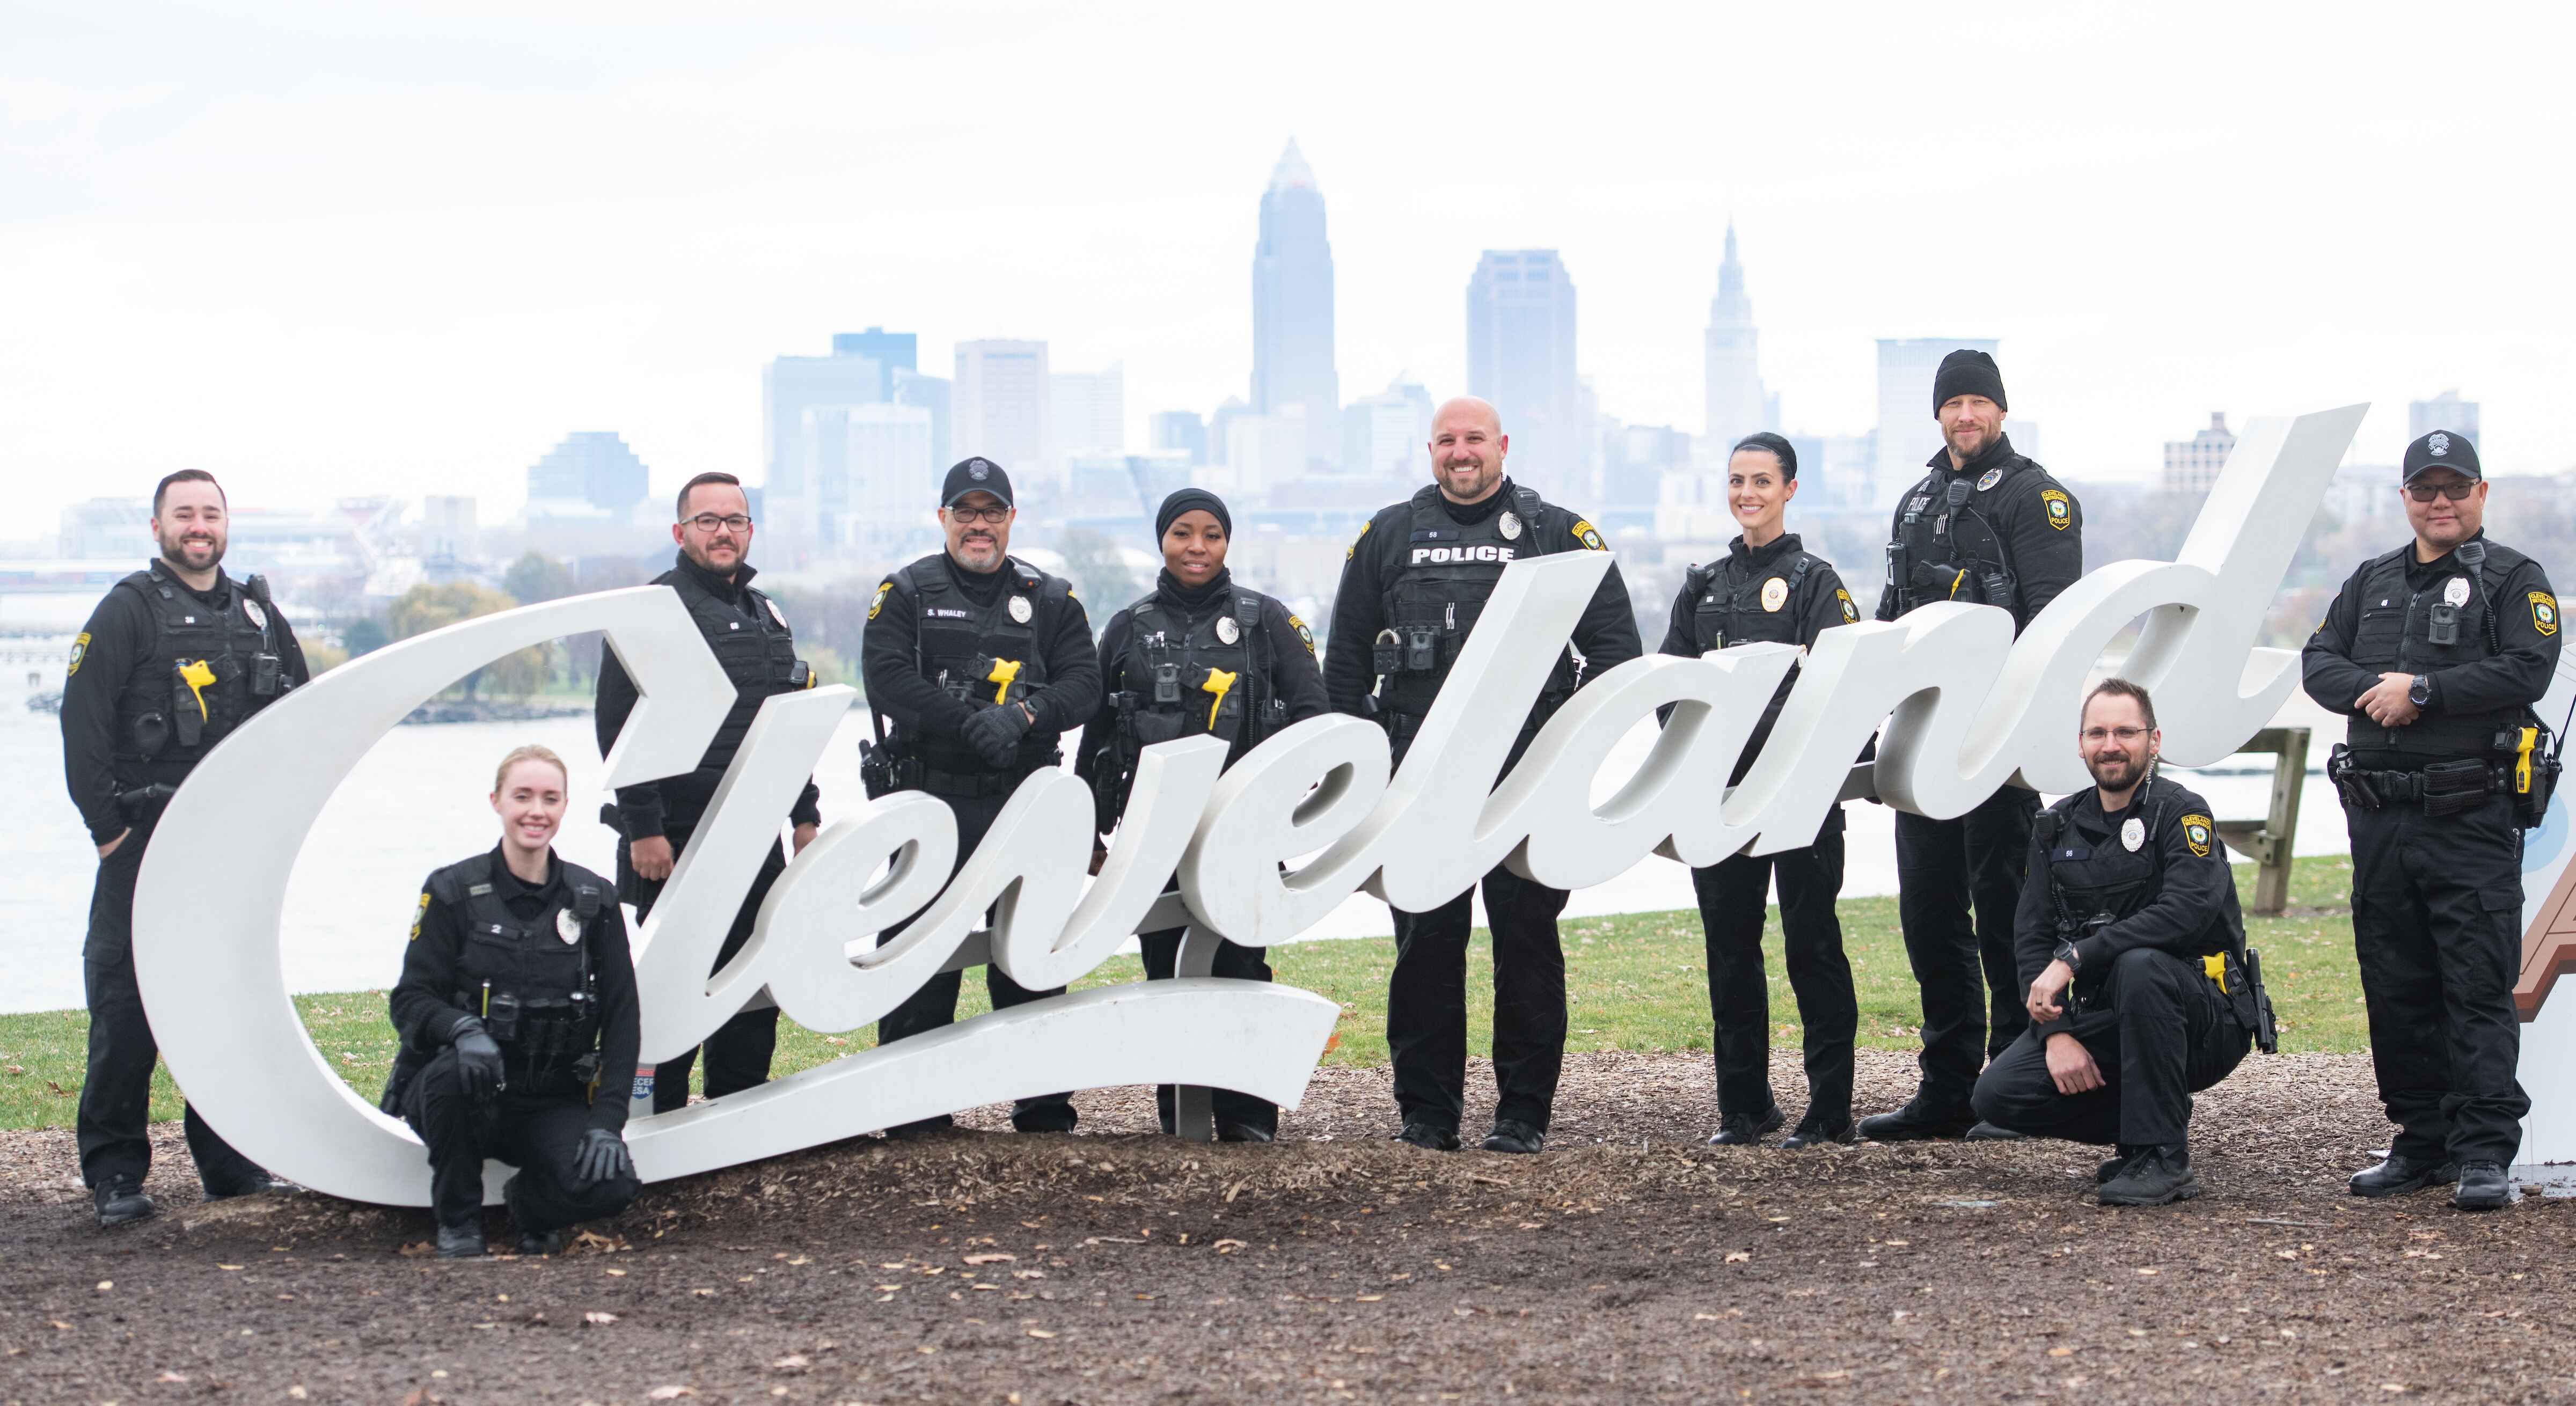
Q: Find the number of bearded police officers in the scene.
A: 6